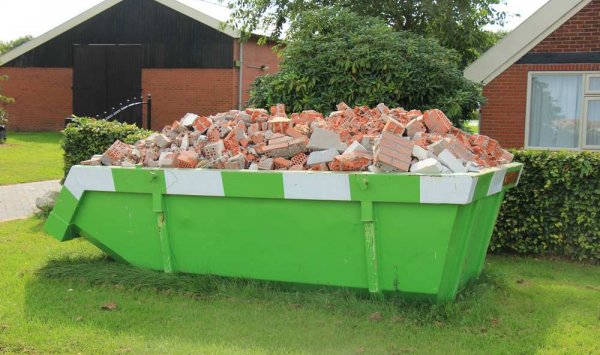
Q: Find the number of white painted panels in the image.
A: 5